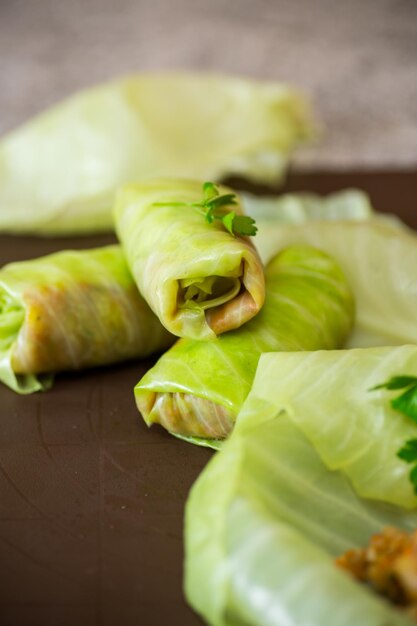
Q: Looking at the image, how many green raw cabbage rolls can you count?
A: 3